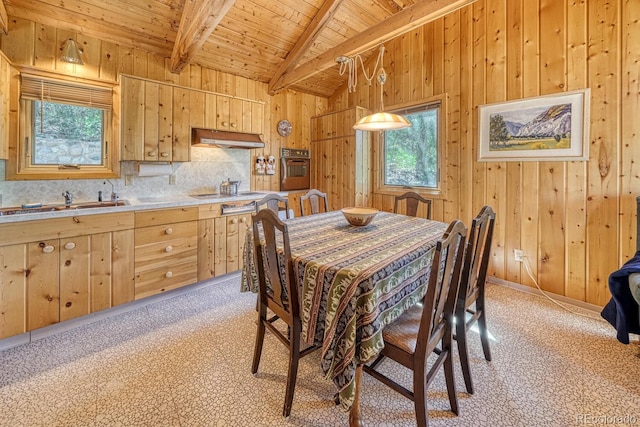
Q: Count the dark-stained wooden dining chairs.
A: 6